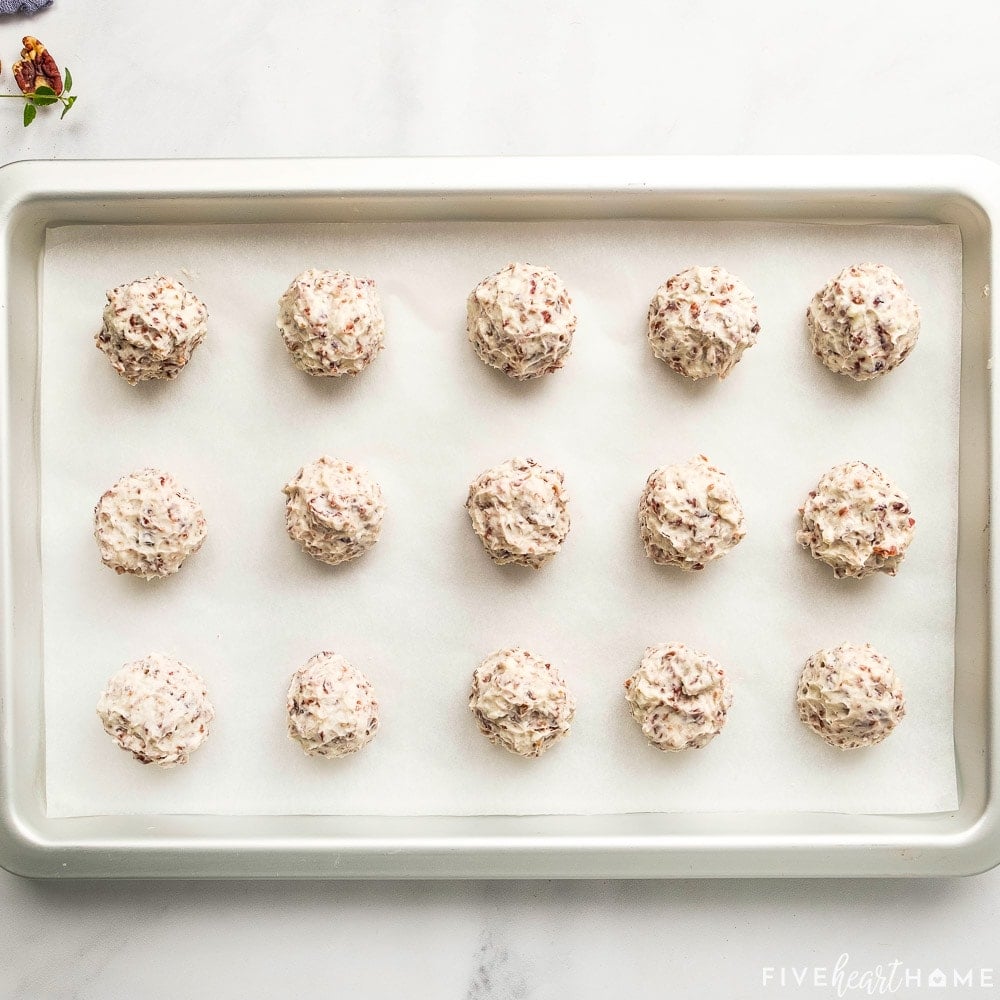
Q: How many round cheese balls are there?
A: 15